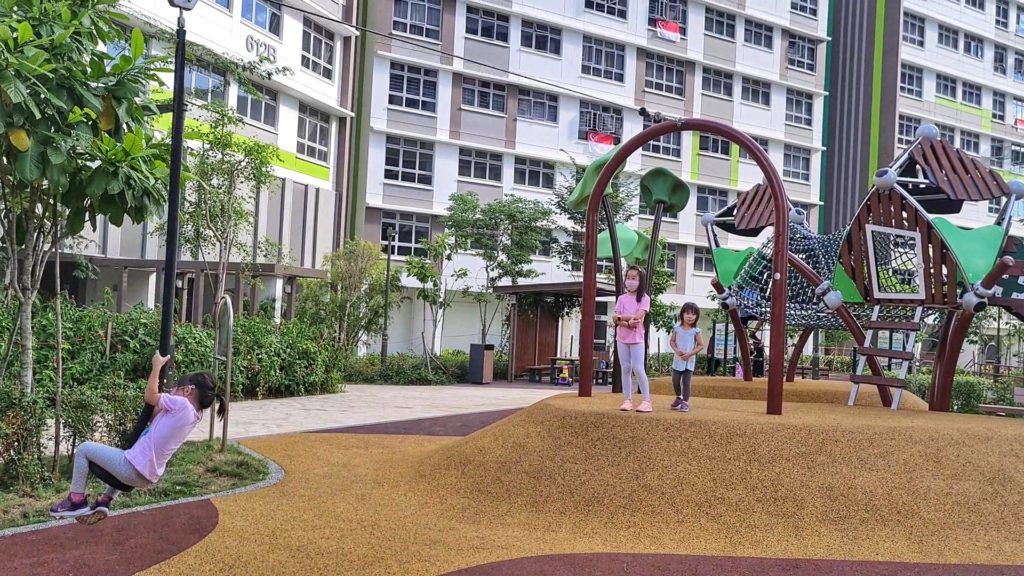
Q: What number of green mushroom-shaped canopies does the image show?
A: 4